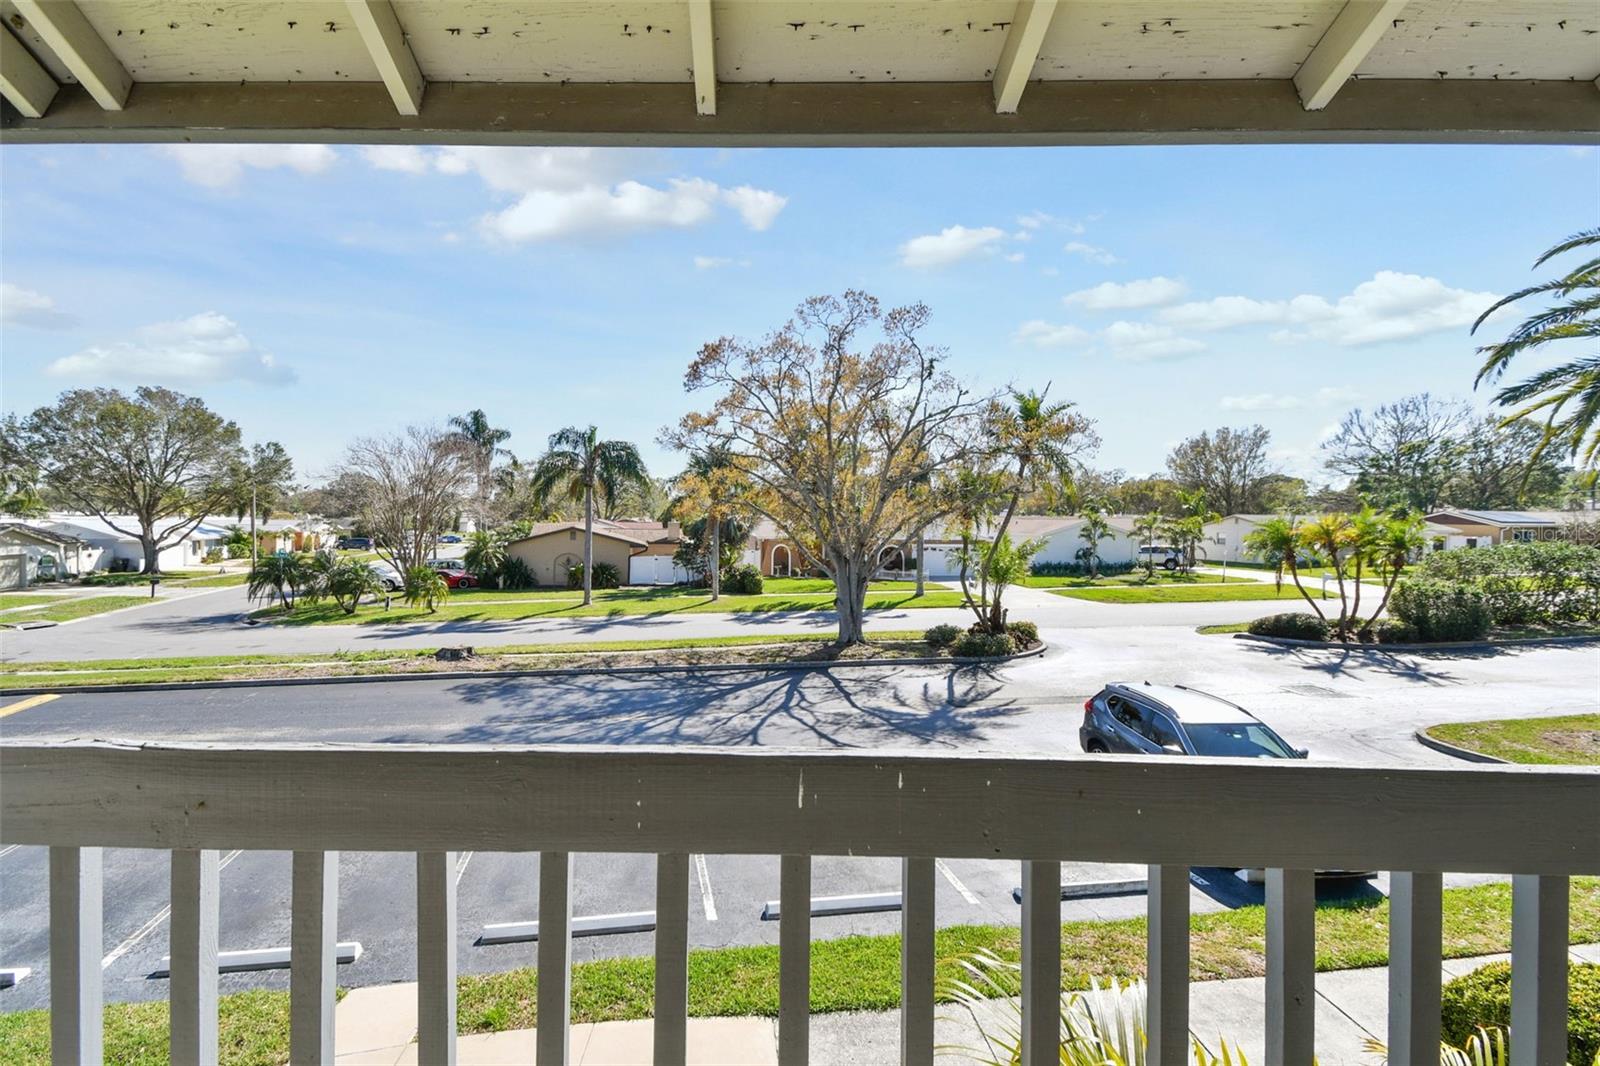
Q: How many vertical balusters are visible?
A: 13